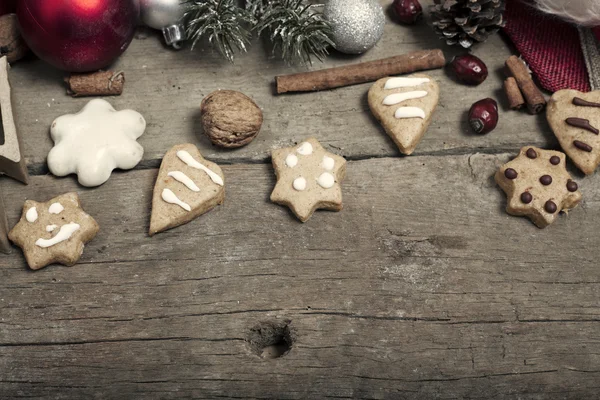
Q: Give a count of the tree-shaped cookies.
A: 0